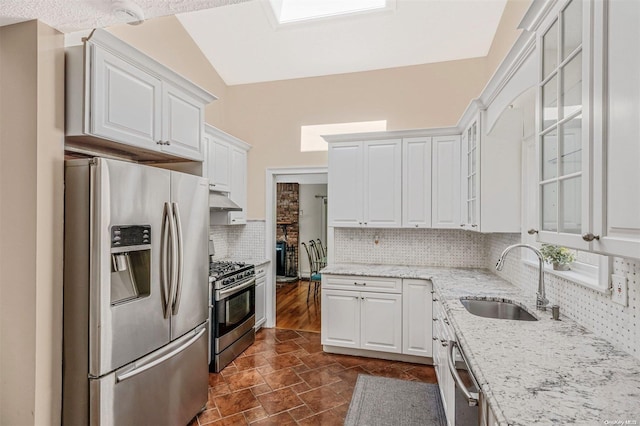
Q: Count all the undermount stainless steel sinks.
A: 1